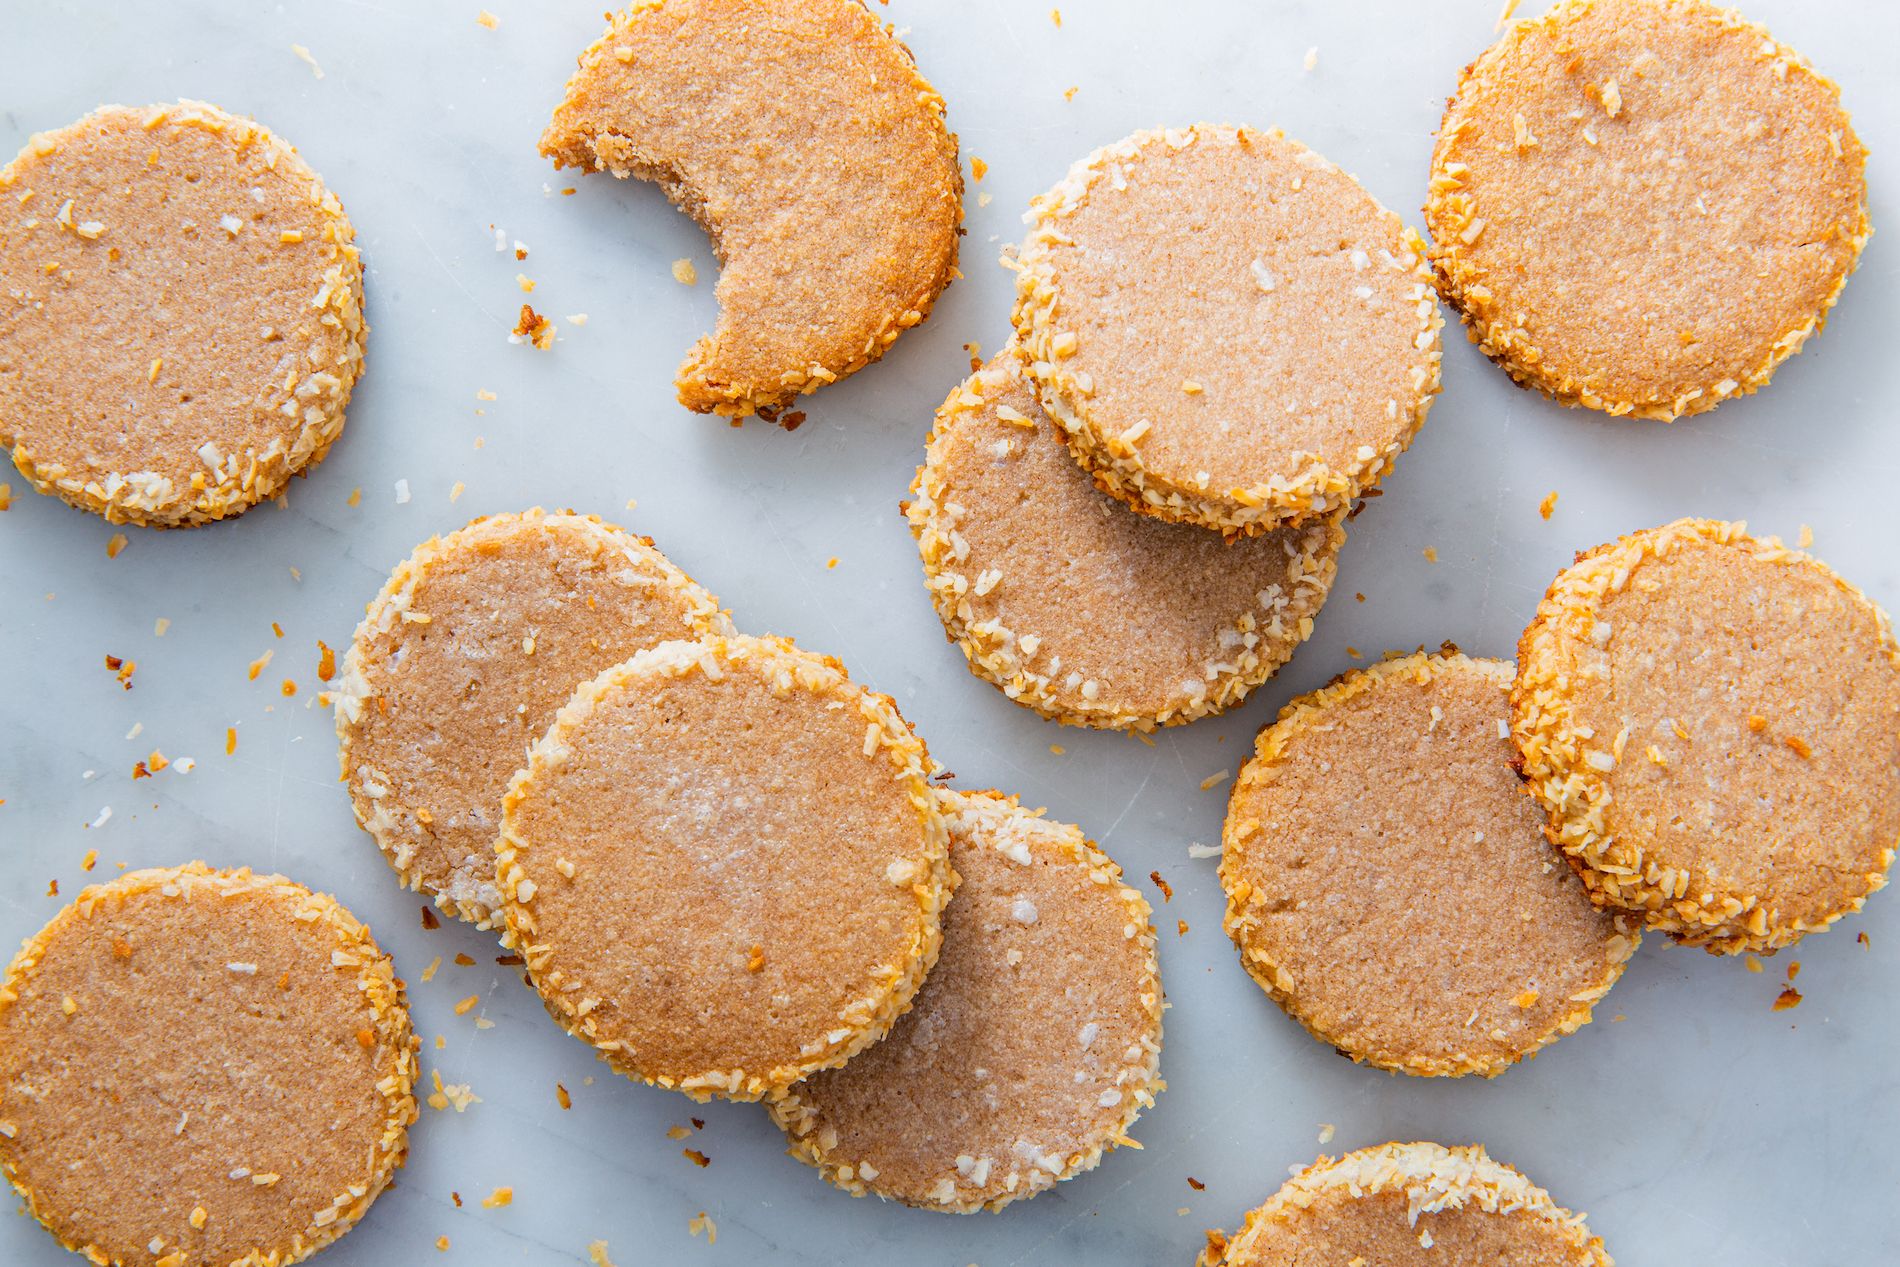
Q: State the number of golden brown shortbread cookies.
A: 12